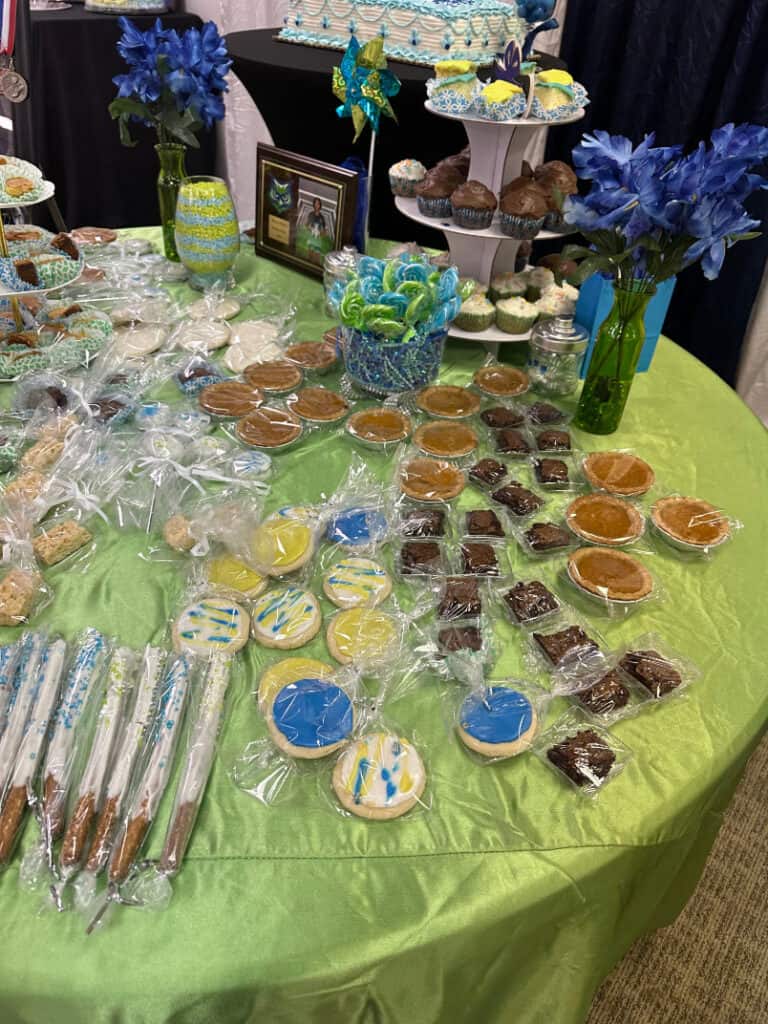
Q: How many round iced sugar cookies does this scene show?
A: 12